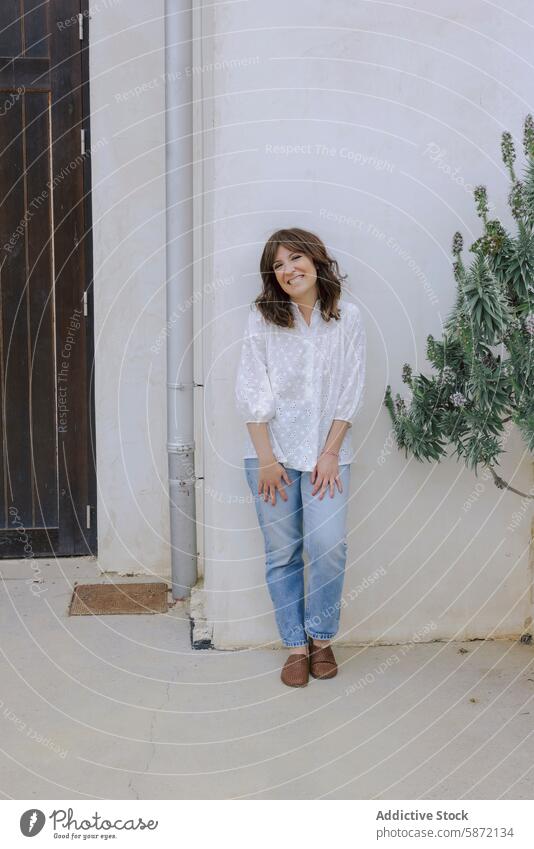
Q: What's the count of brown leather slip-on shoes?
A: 2